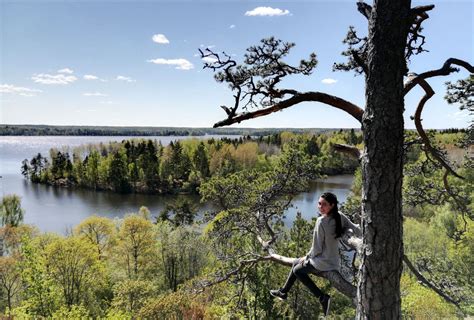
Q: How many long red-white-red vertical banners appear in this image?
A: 0